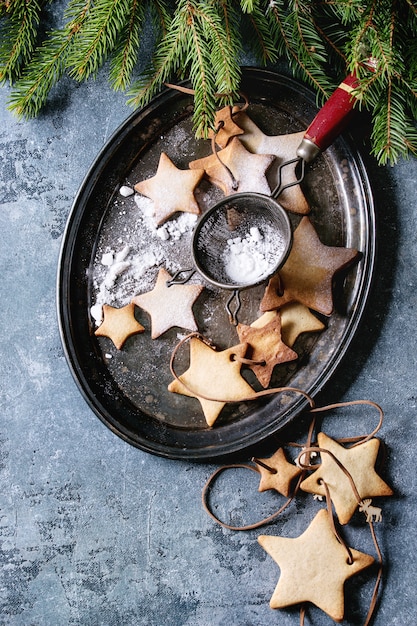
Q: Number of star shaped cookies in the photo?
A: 13